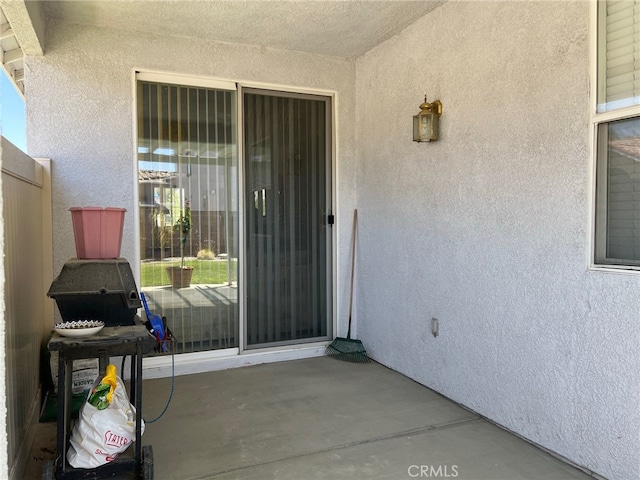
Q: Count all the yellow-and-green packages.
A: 1